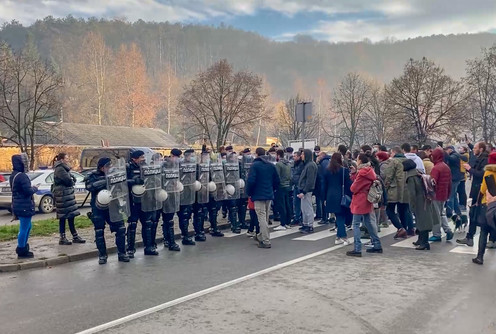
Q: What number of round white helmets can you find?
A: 8